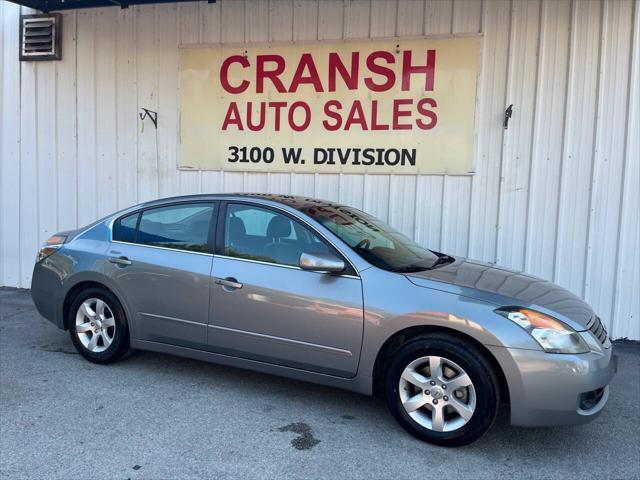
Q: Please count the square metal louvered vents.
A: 1